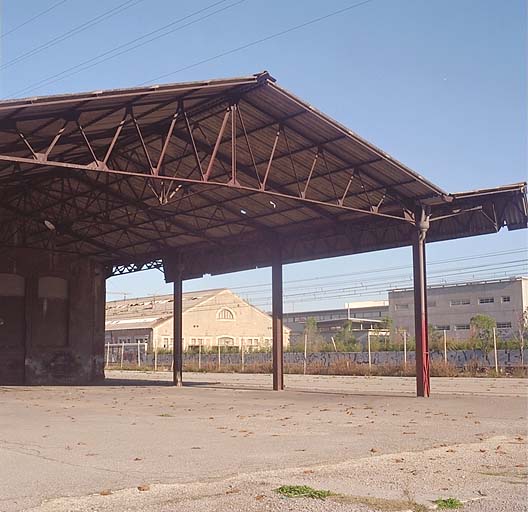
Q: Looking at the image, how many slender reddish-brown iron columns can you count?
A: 3